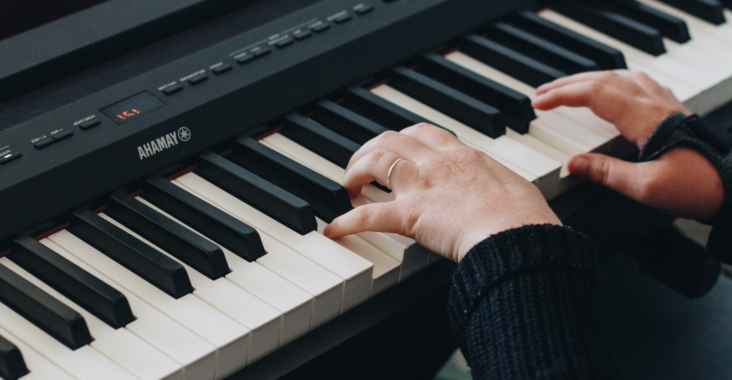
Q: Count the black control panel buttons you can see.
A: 14